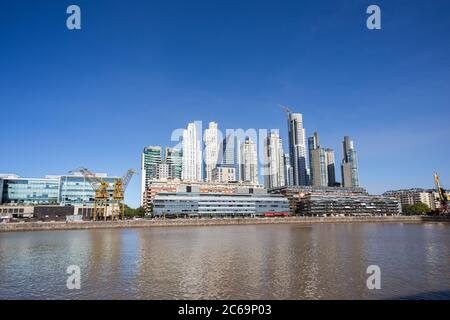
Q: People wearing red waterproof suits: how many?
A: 0